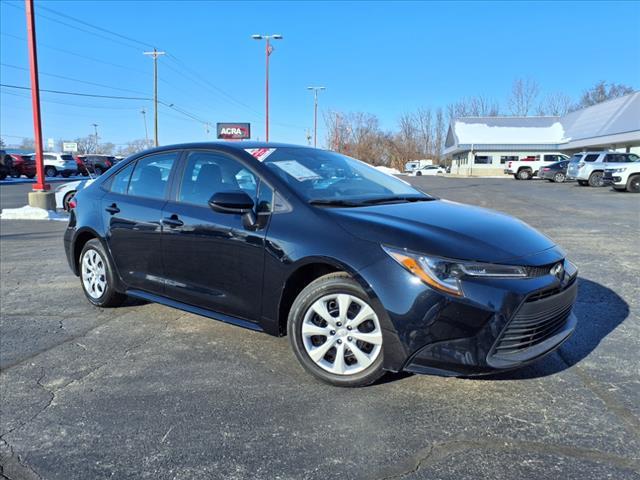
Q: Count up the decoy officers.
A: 0